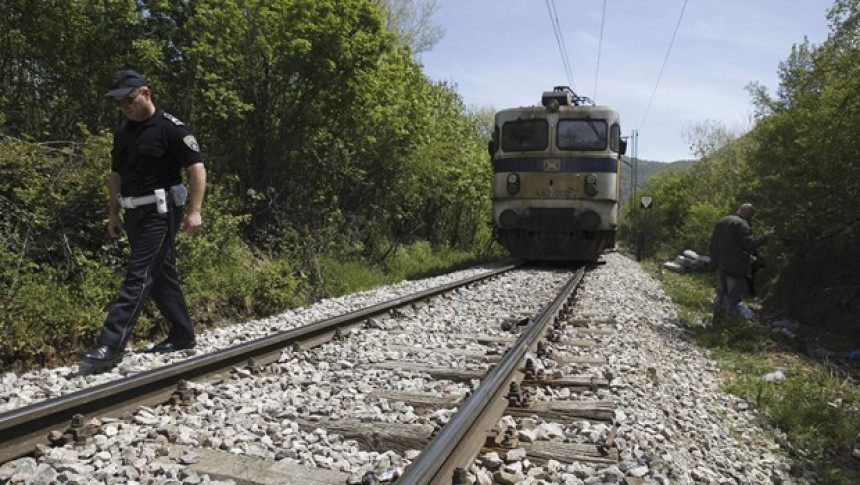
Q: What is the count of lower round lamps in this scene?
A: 2